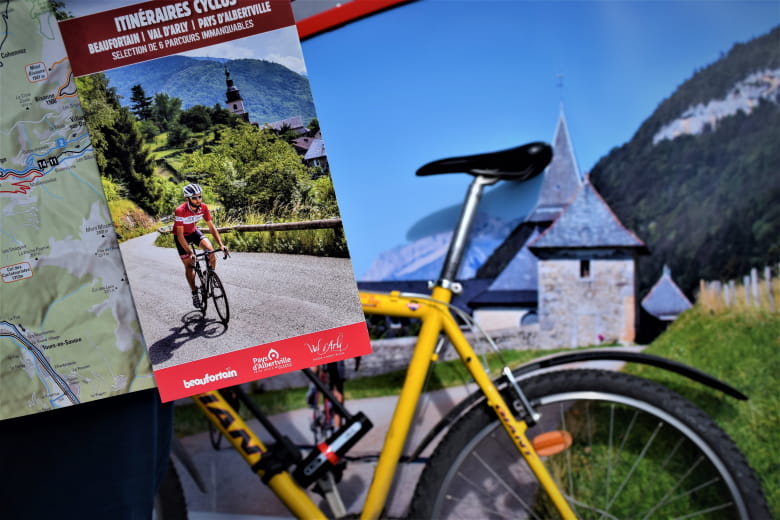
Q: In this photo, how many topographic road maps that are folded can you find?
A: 1